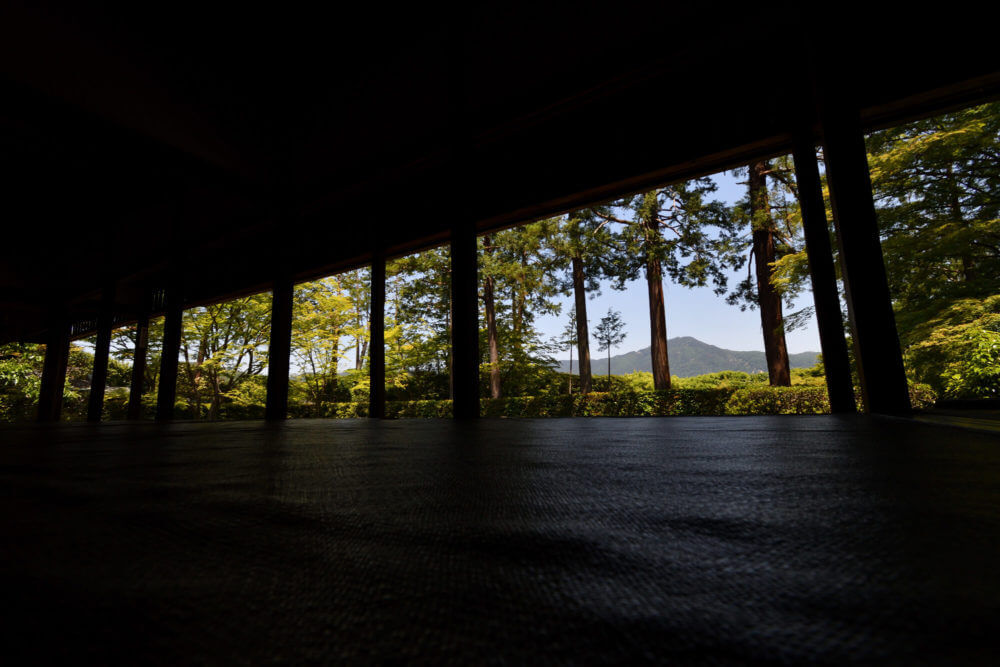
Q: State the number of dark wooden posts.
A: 9